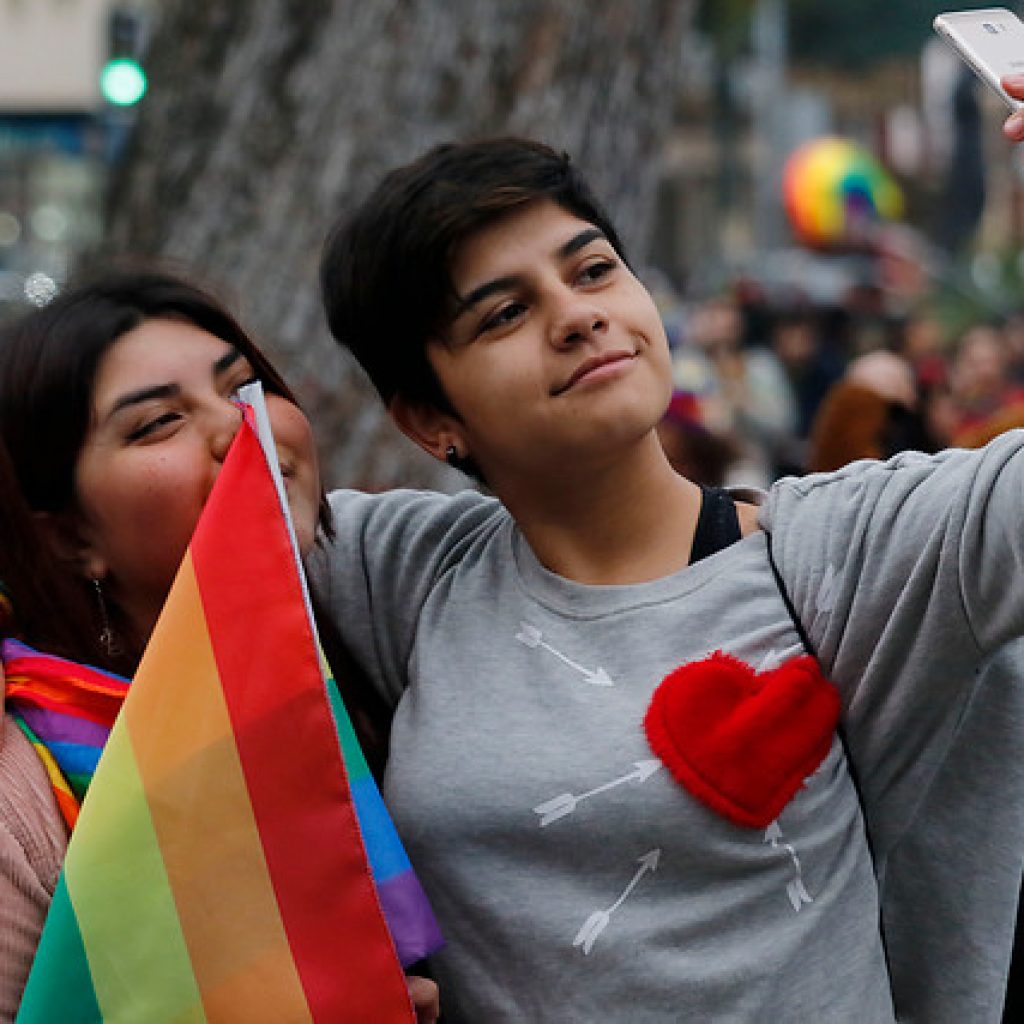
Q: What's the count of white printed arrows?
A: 5